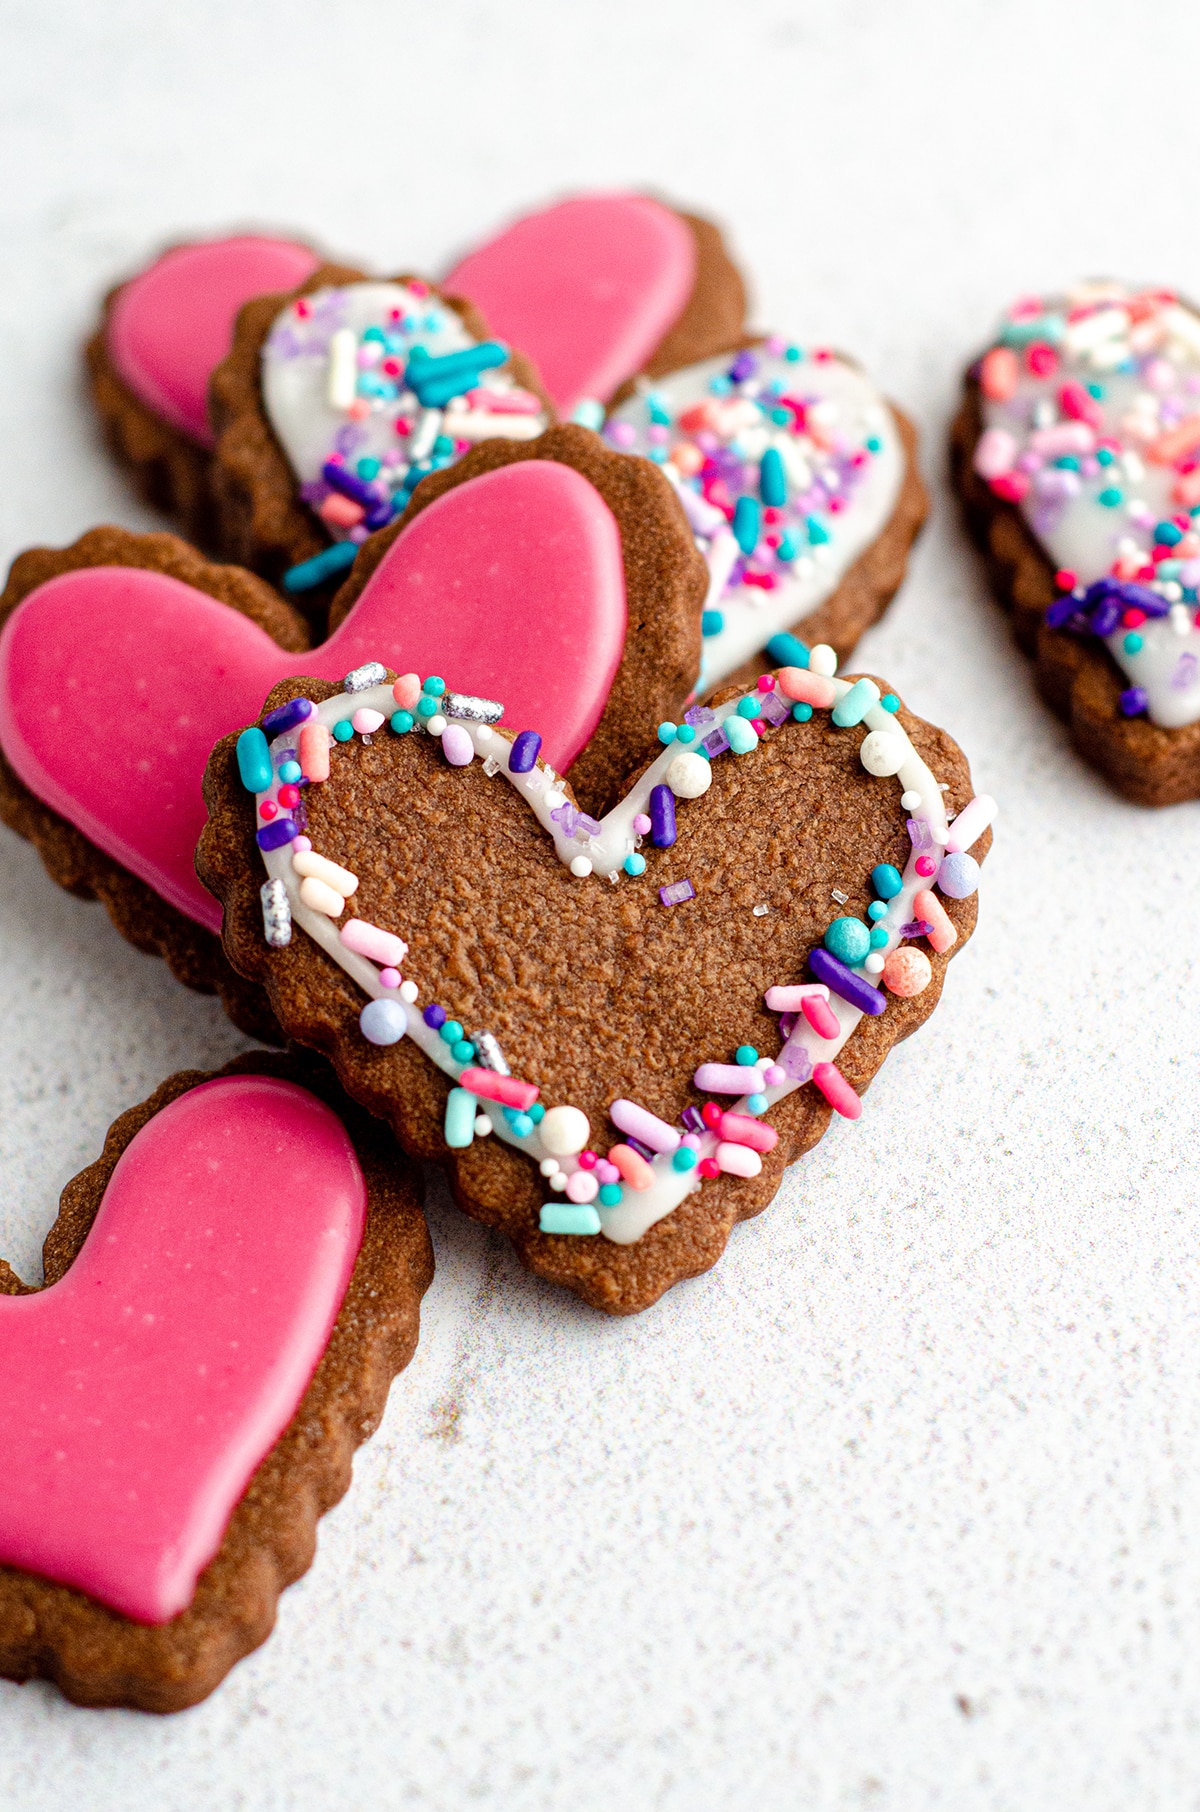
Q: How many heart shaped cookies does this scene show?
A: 6